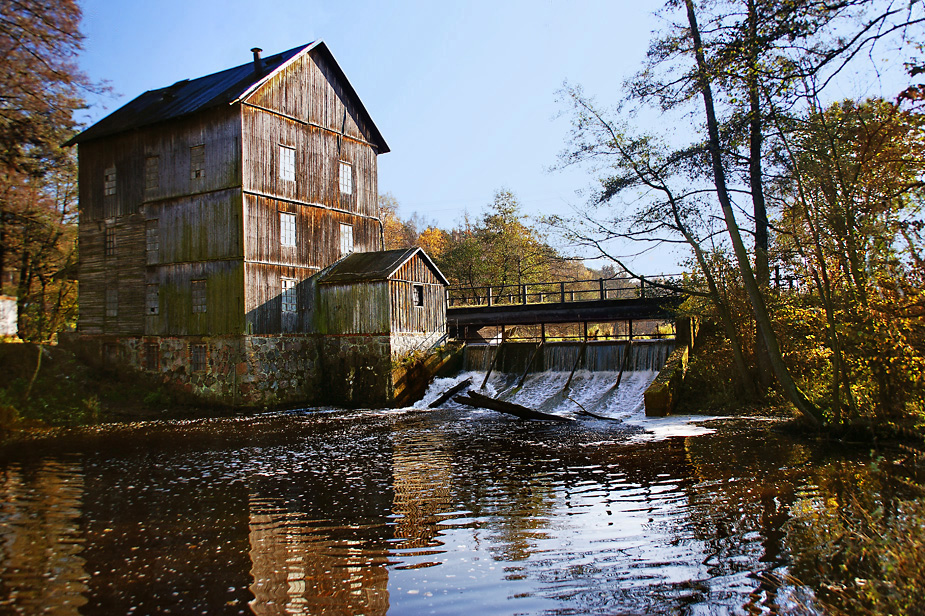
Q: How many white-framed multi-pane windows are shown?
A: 5